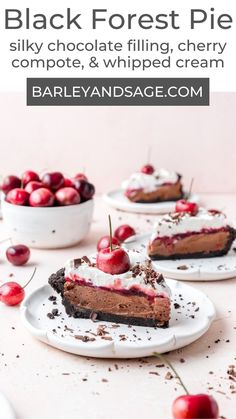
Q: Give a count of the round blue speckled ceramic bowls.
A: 0